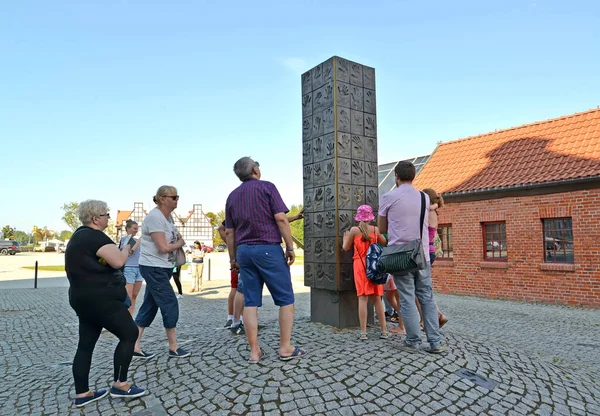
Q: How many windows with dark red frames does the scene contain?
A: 3